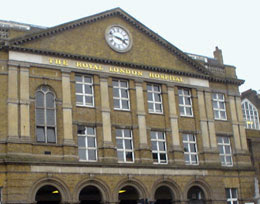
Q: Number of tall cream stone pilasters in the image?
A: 10